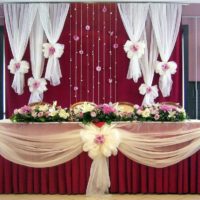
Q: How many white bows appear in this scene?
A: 7